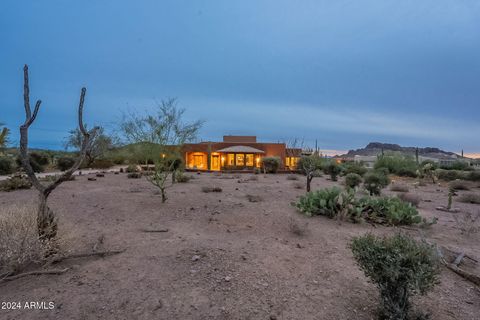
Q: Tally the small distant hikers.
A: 0